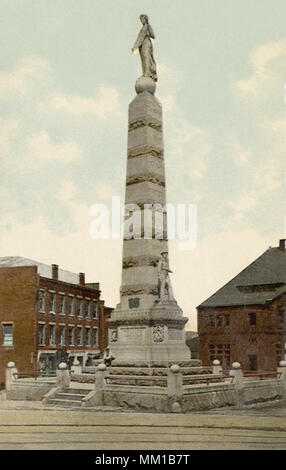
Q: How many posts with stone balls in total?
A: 8